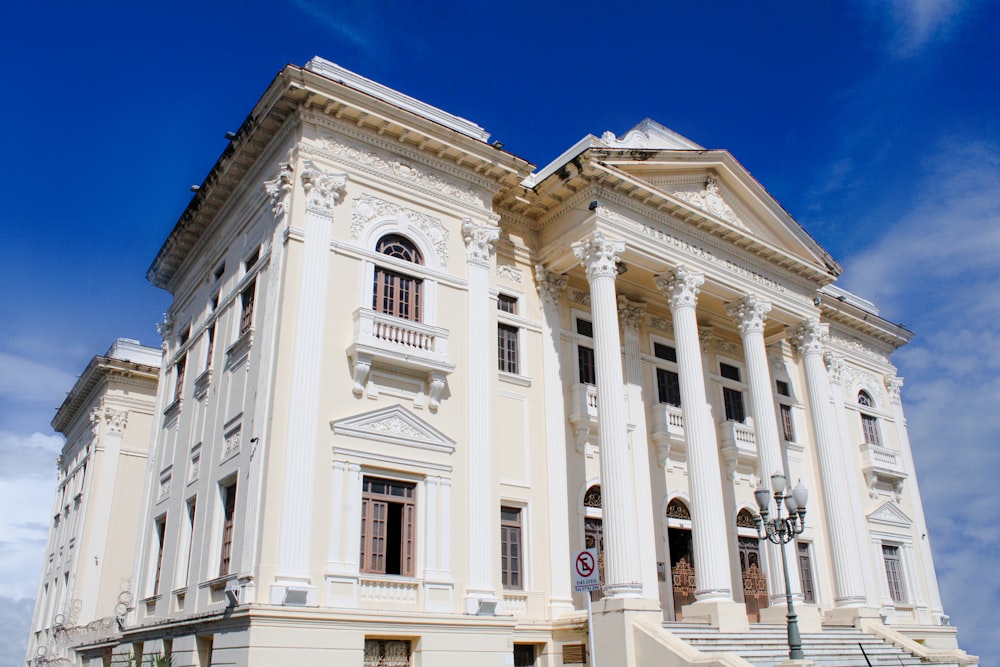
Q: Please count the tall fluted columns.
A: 4